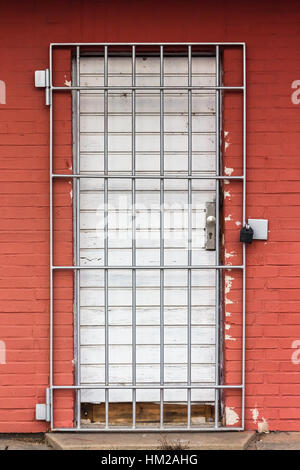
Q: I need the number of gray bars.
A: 14